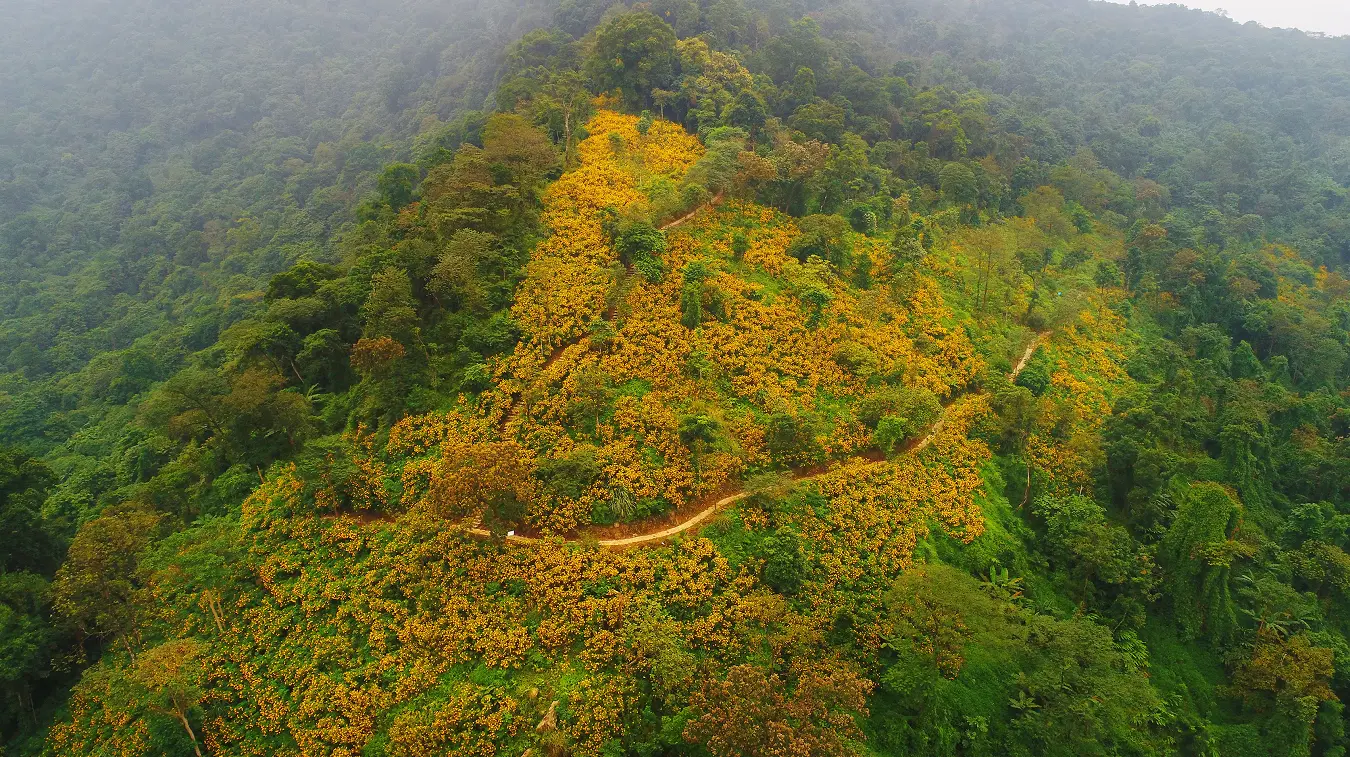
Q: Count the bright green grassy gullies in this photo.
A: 1